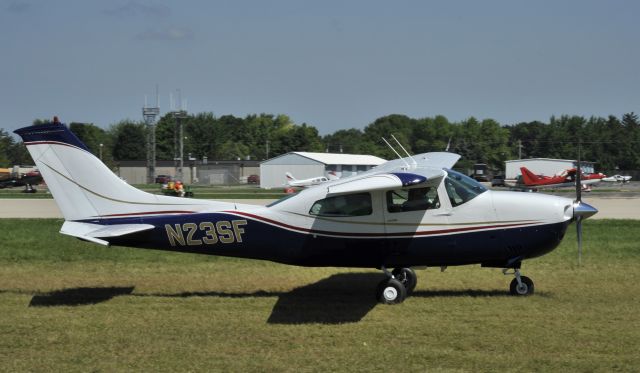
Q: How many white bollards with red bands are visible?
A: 0